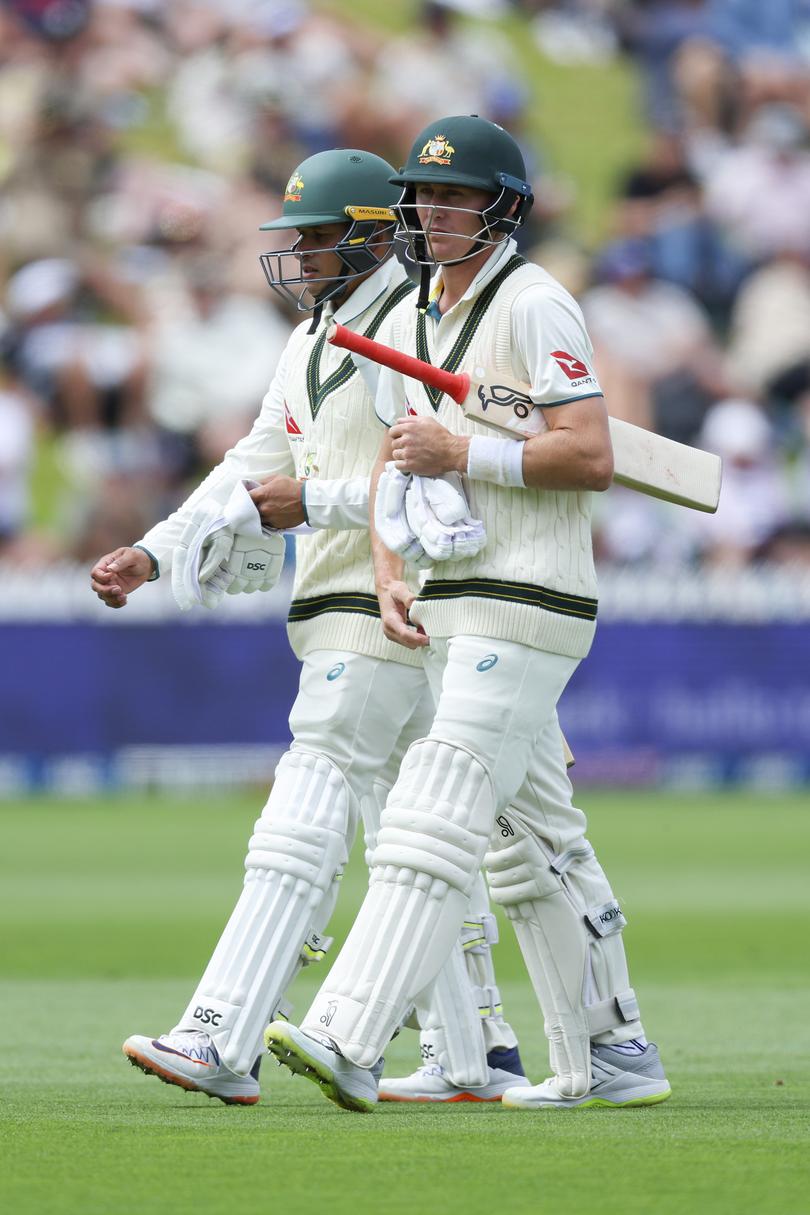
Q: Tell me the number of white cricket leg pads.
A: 4